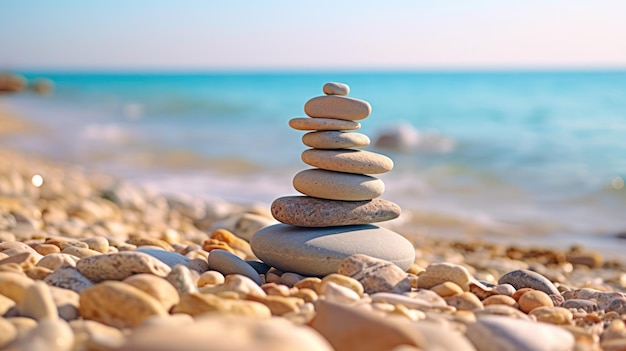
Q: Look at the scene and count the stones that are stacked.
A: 8